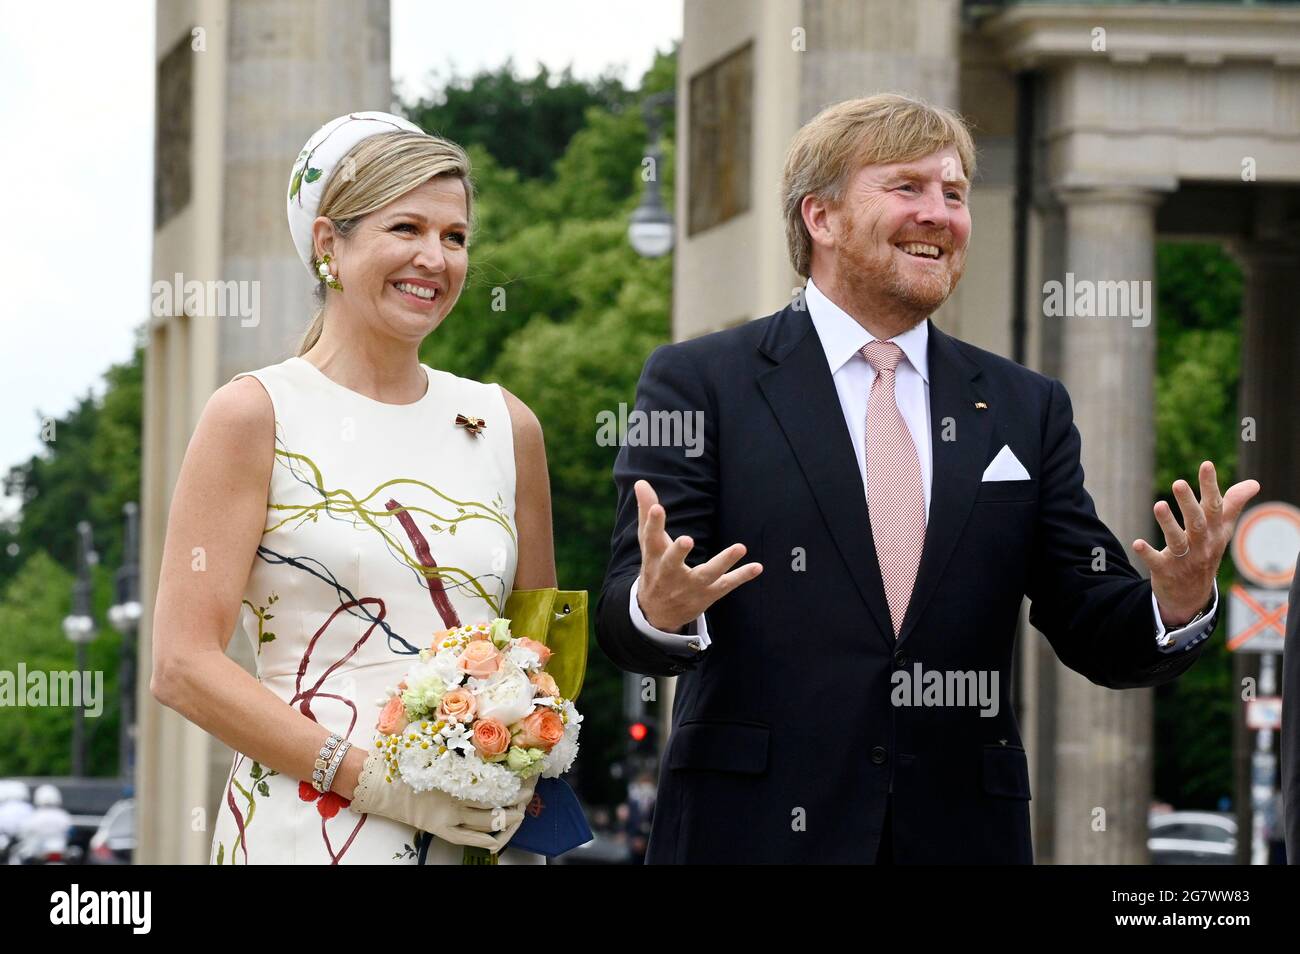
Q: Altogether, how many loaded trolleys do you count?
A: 0